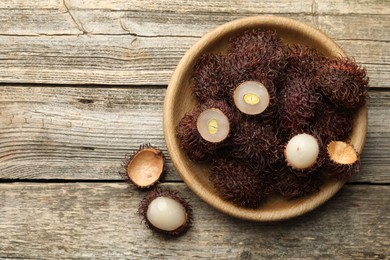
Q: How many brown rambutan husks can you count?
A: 2